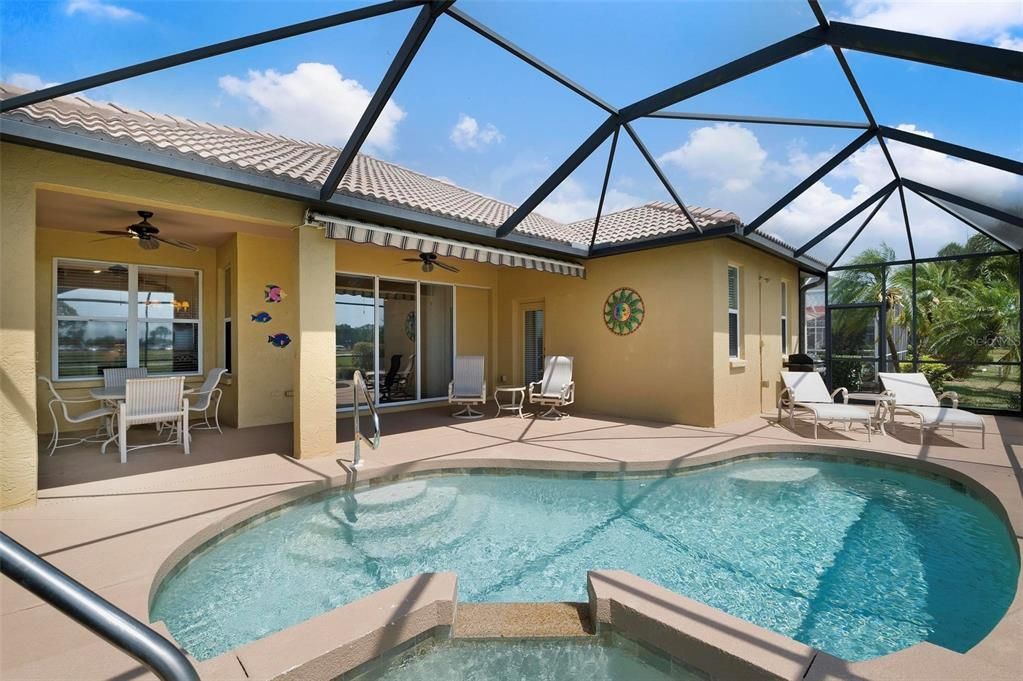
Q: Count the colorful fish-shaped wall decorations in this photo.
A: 3